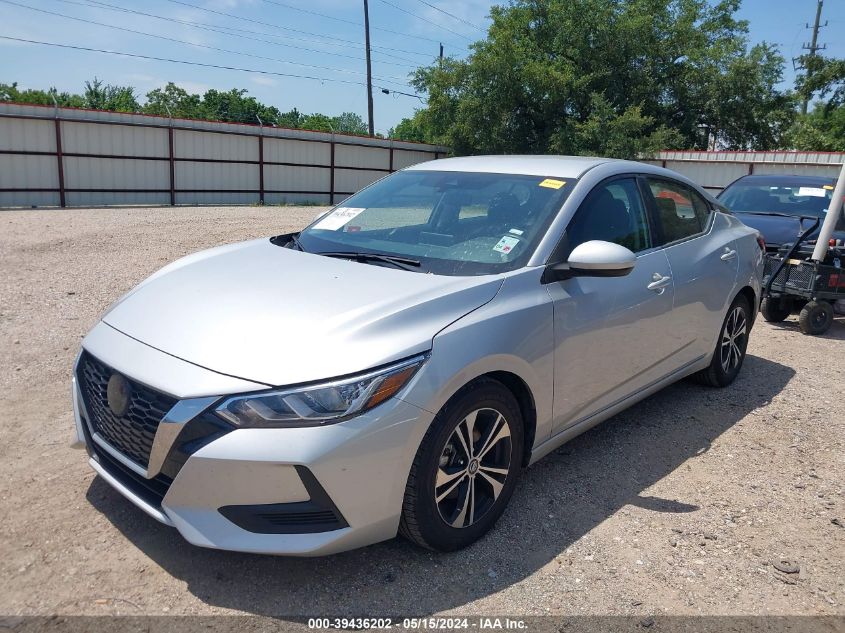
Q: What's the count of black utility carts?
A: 1